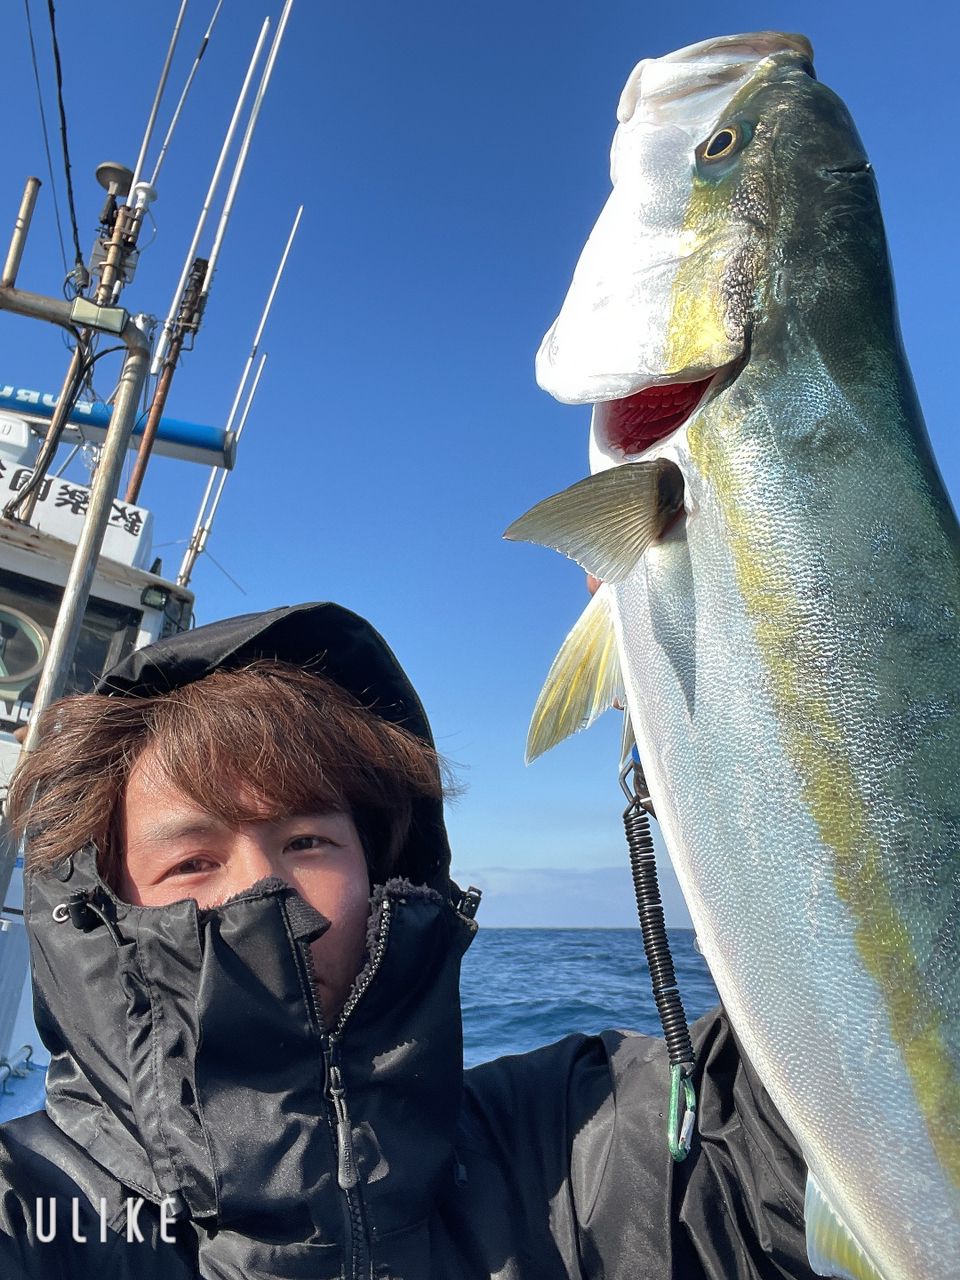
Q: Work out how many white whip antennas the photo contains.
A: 6